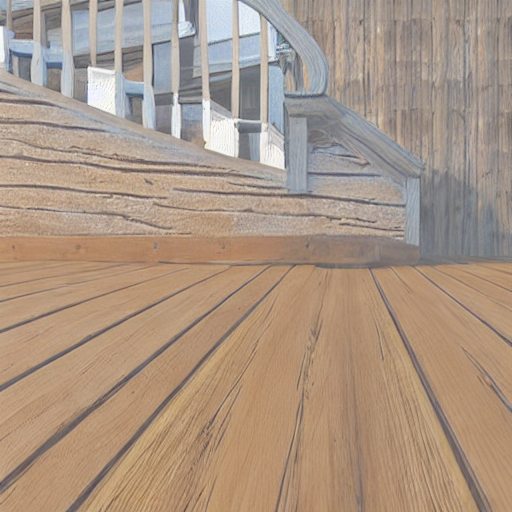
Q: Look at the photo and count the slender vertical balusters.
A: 10